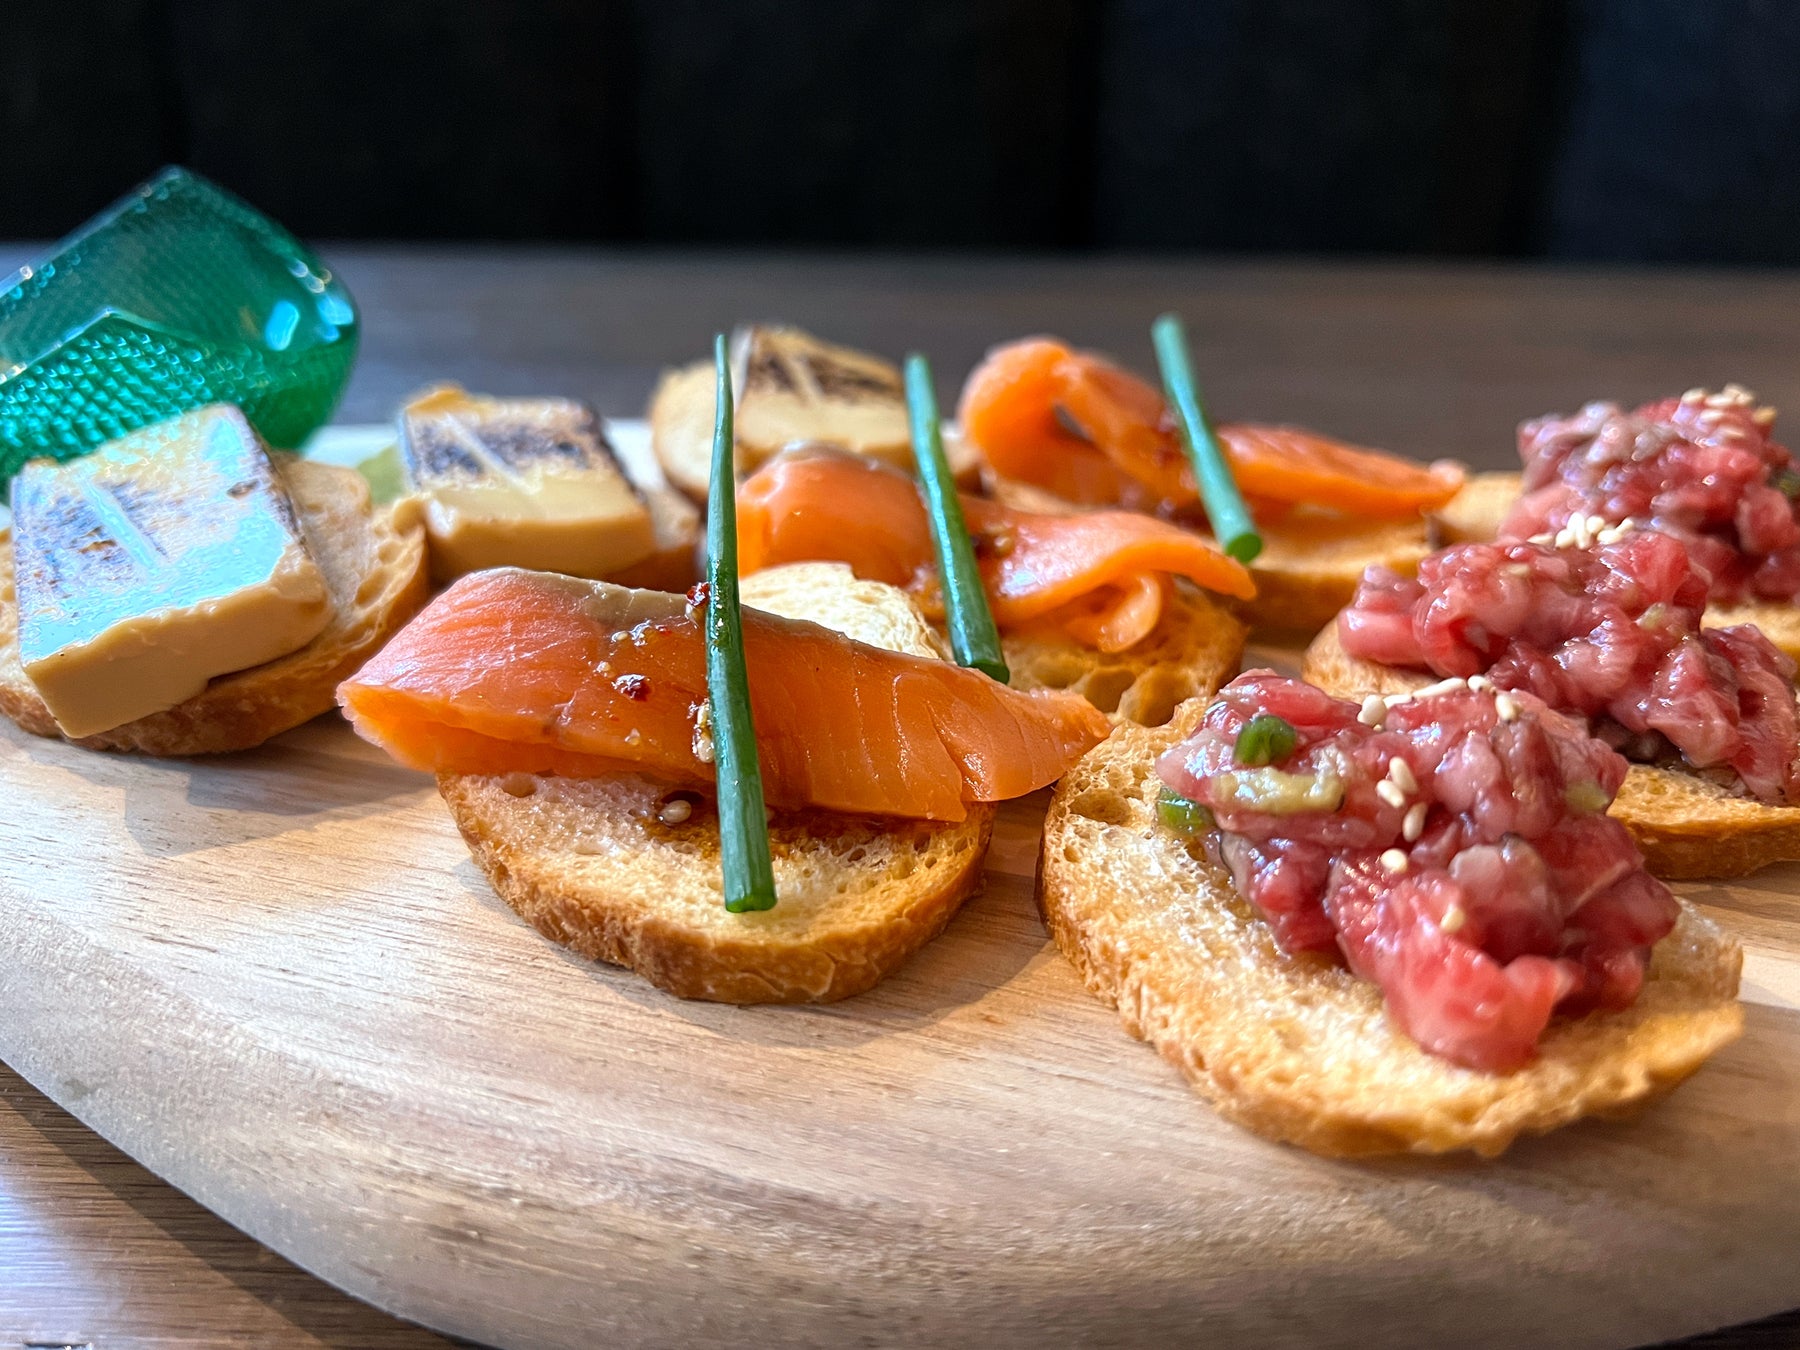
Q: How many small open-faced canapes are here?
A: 9